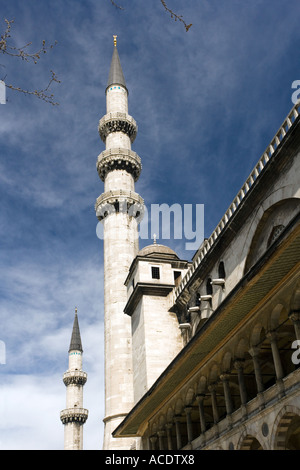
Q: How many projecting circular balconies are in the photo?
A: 5